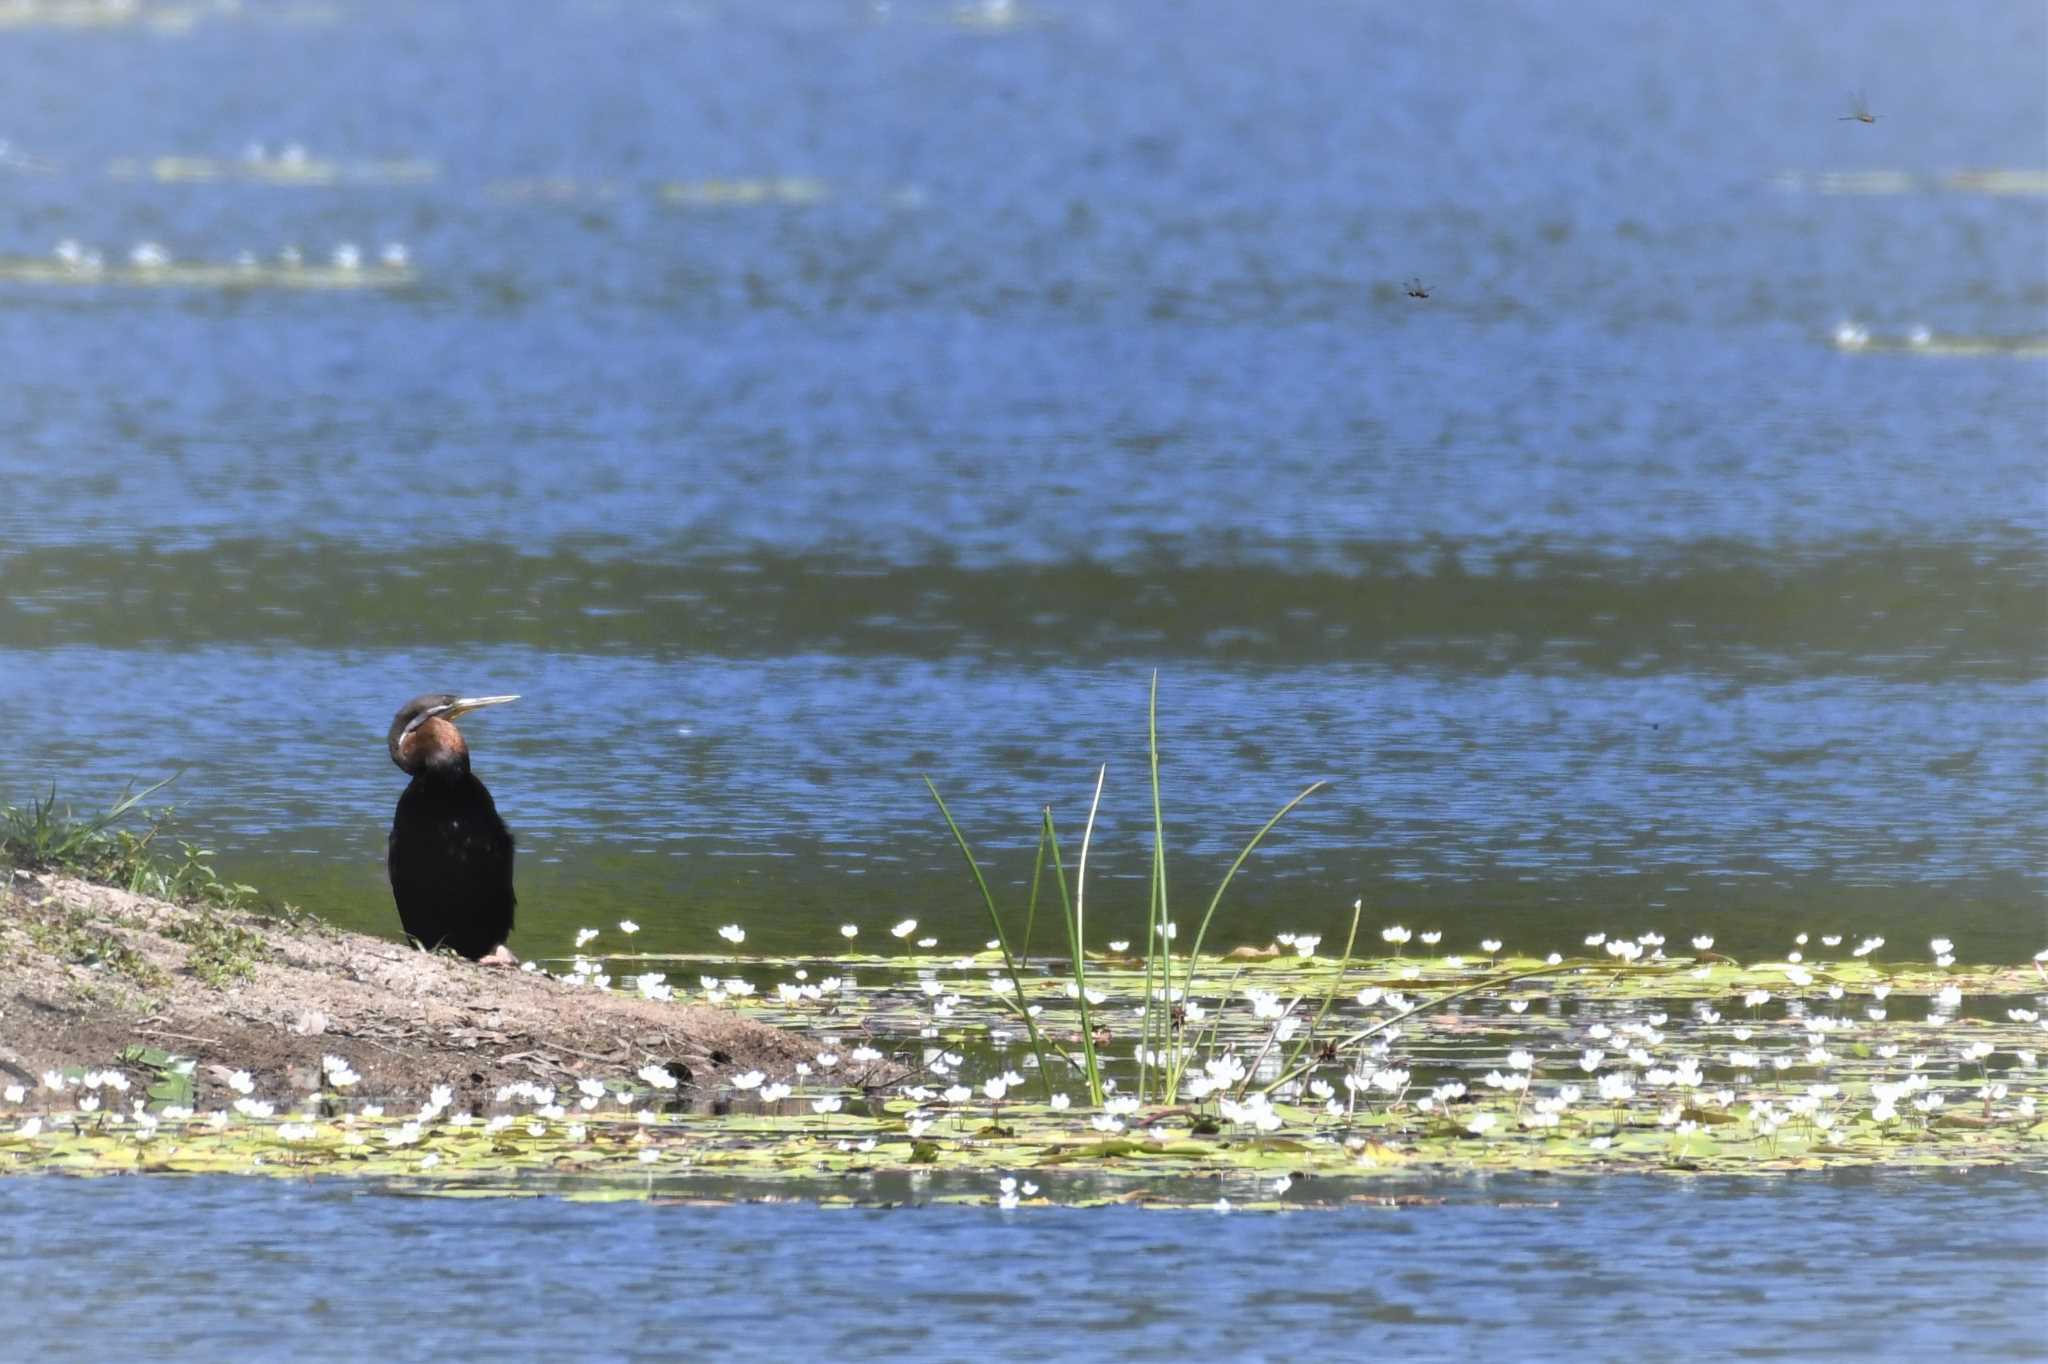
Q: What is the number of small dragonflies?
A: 2